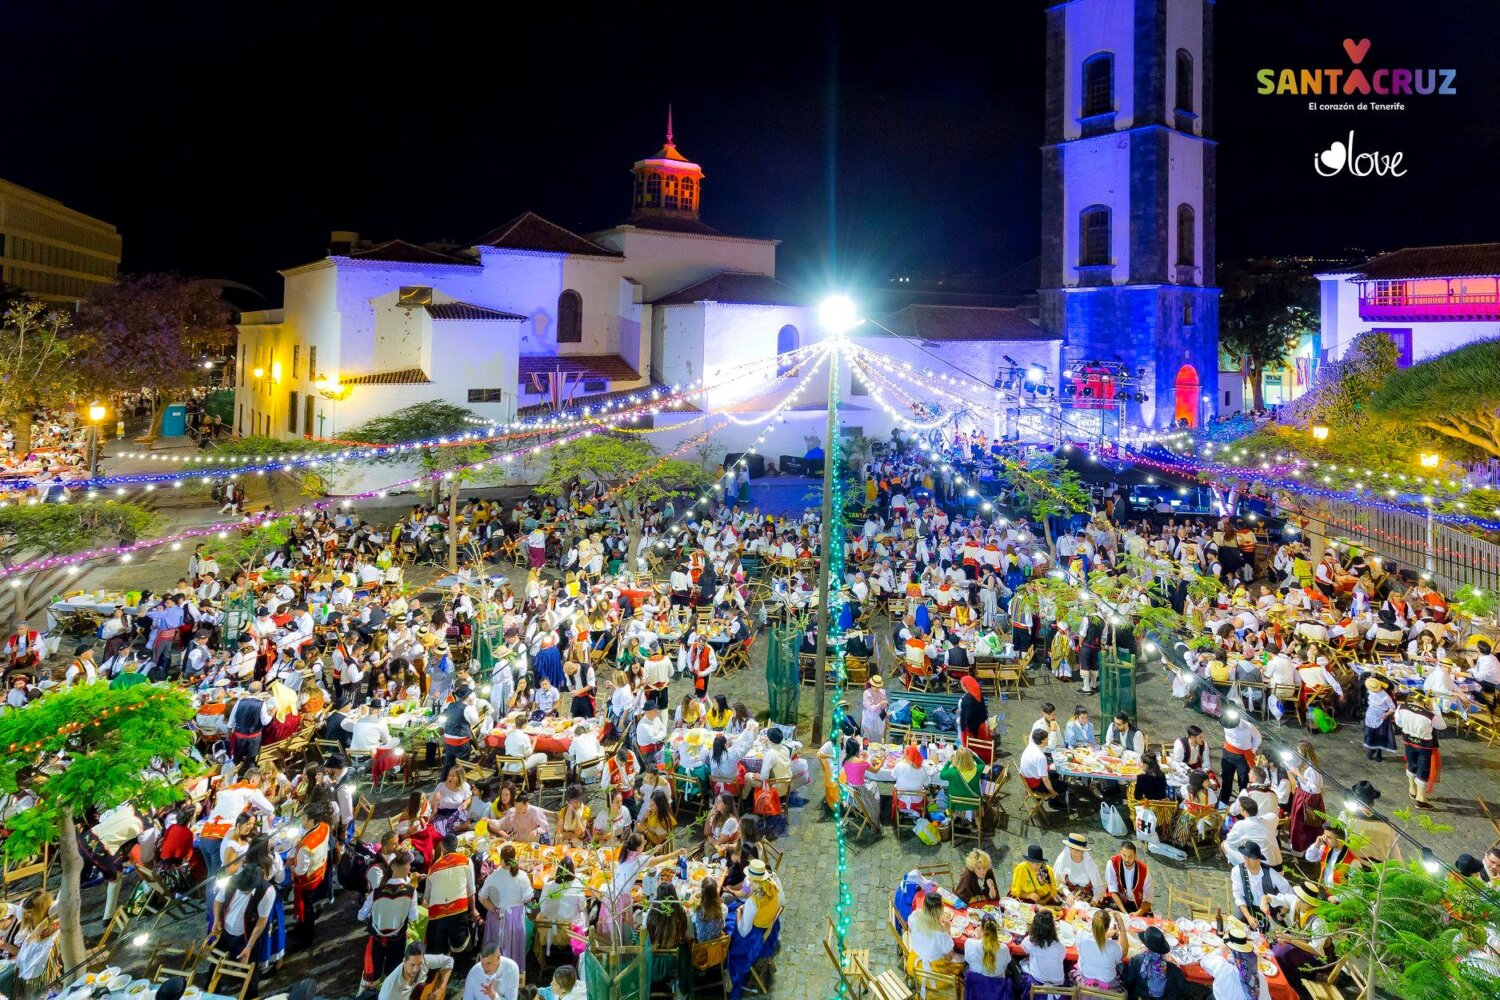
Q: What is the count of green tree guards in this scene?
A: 5